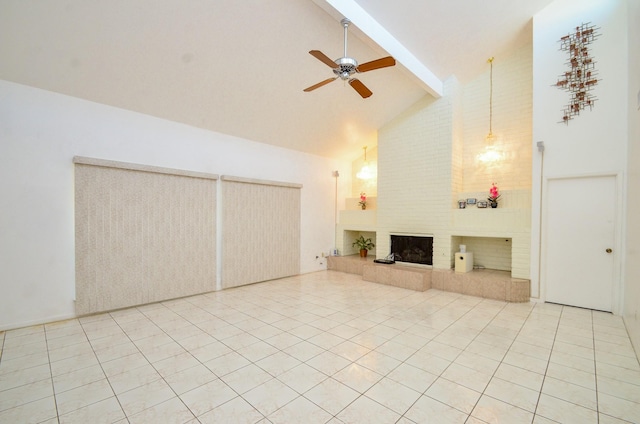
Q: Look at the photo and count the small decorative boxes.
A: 3